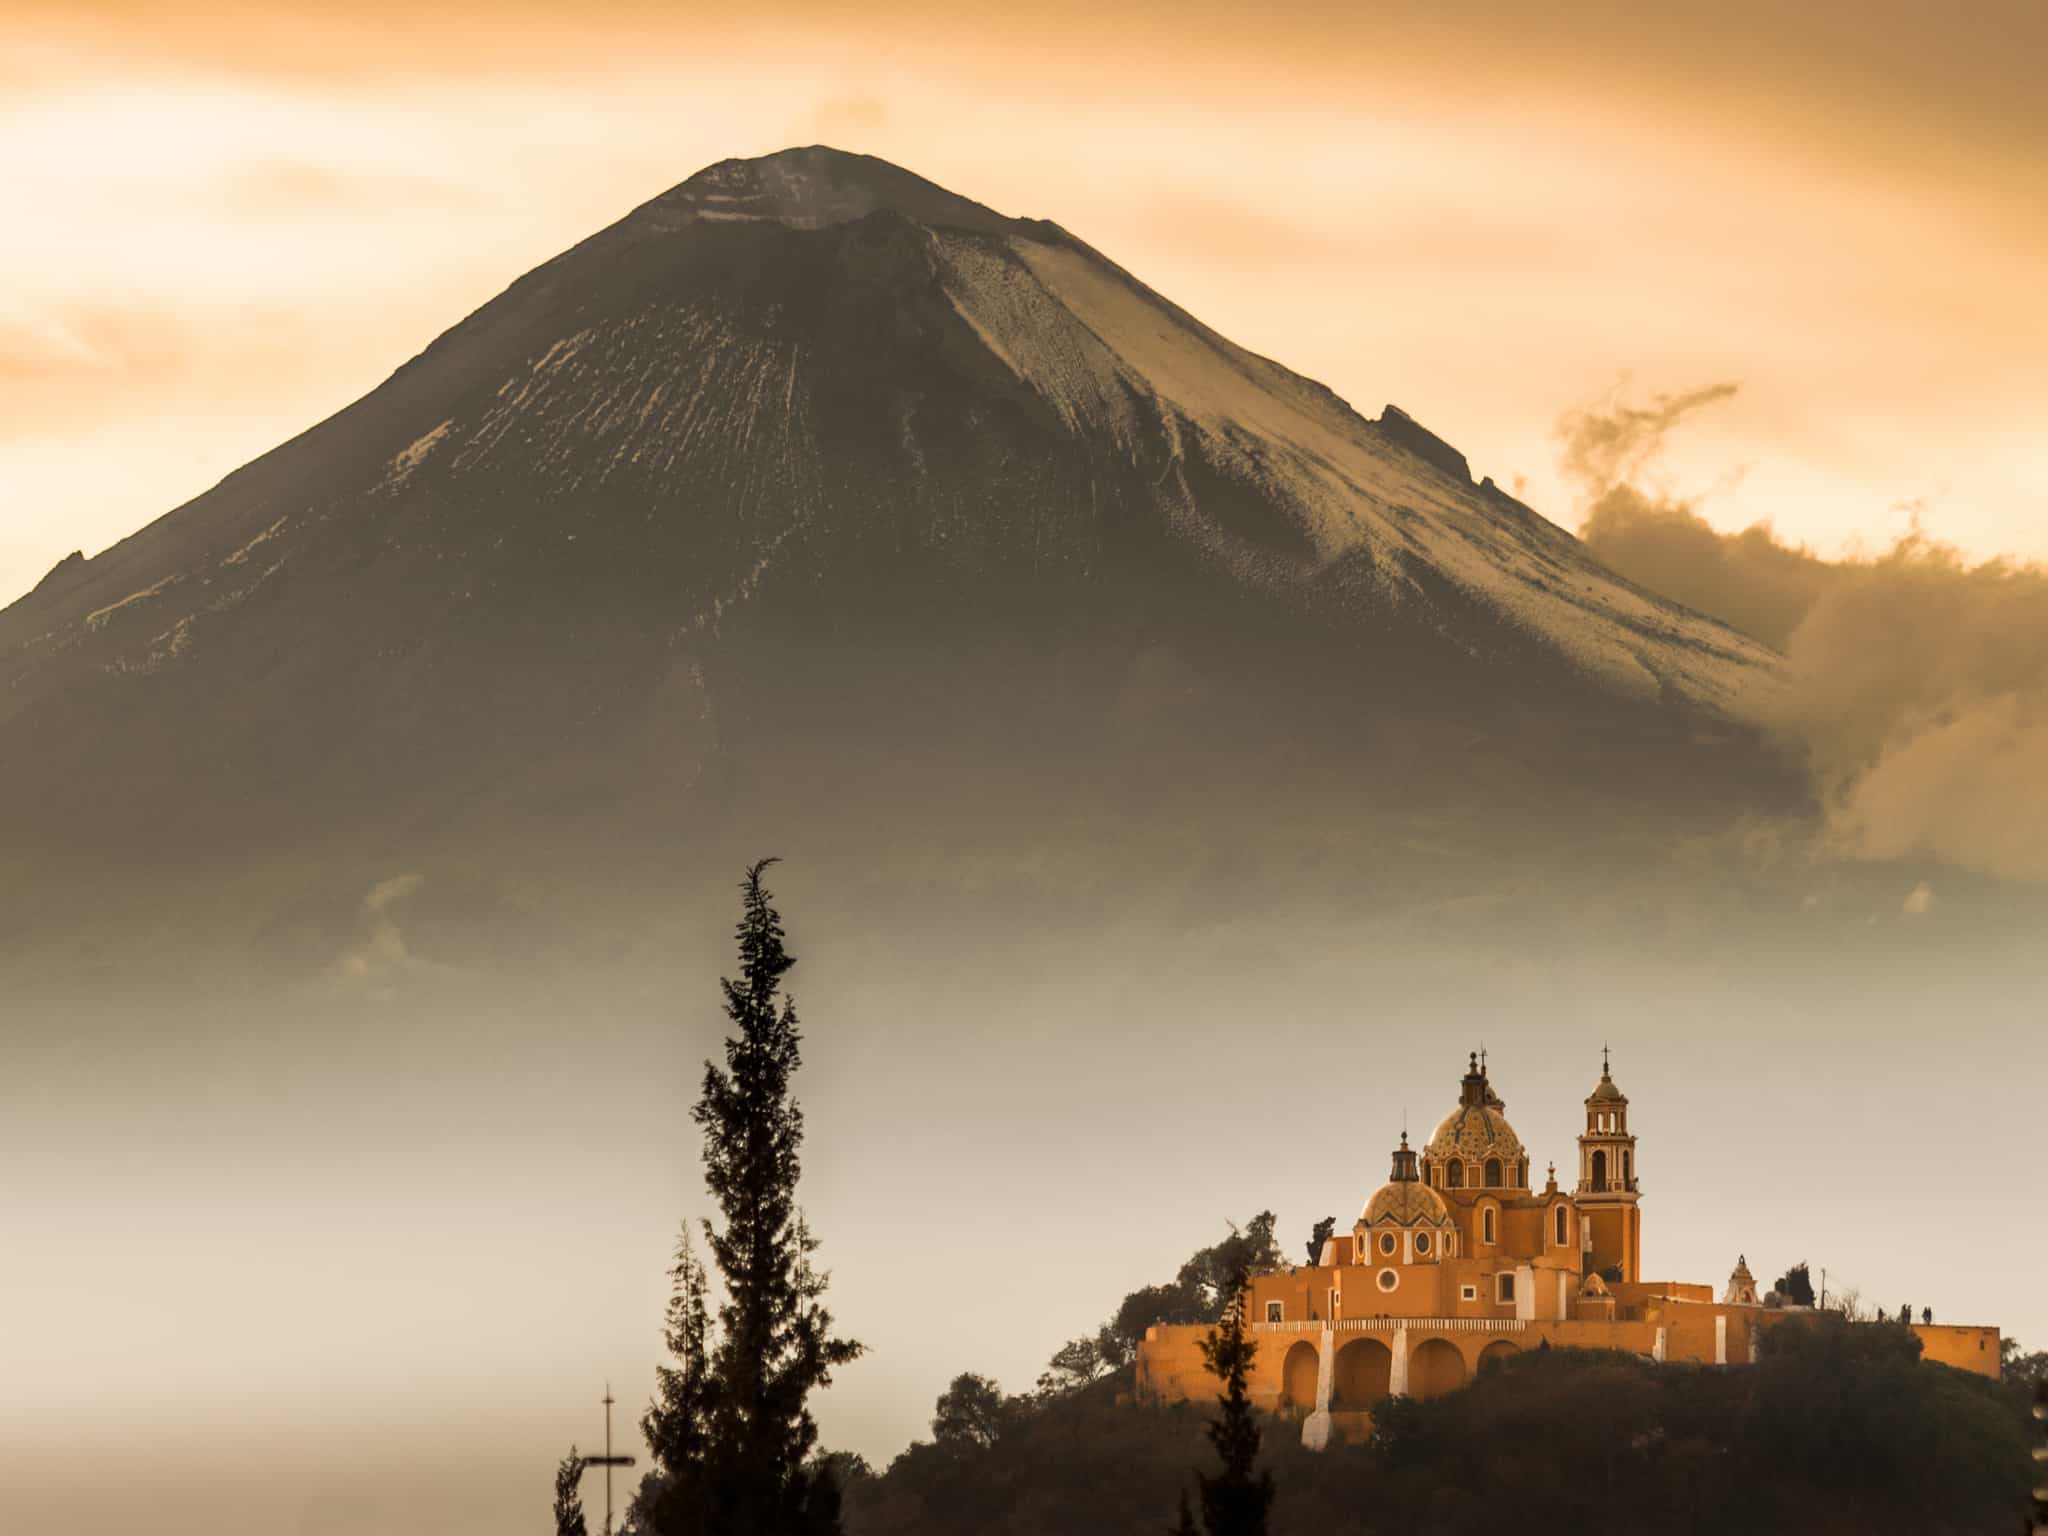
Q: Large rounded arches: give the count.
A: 4